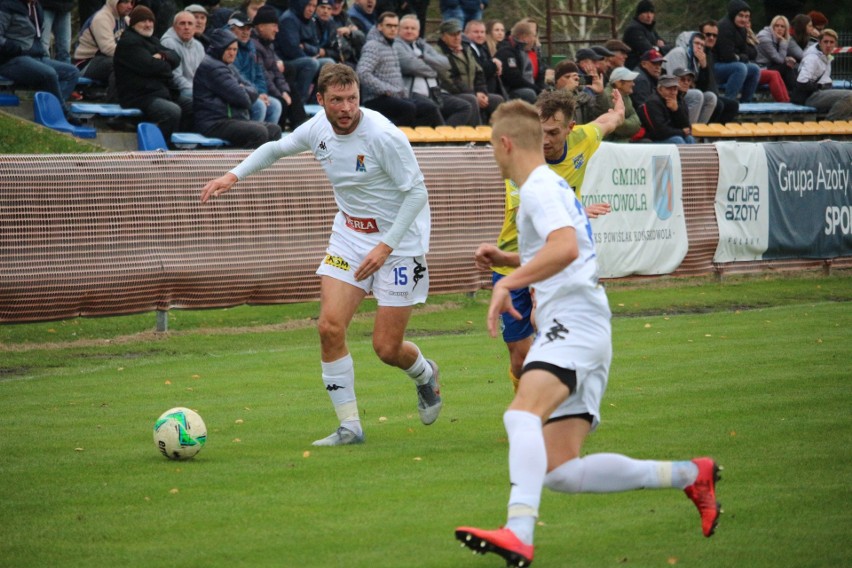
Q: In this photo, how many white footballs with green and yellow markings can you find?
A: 1